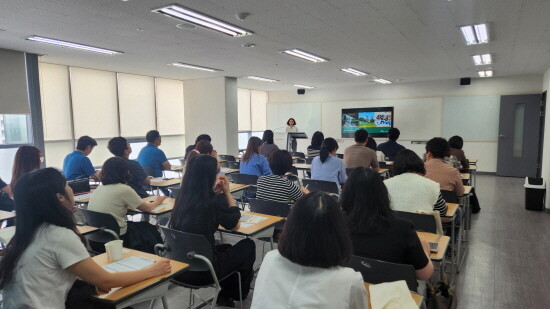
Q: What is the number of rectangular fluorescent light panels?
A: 11